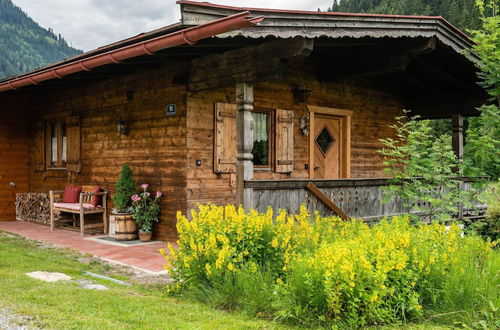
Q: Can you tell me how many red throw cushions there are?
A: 2